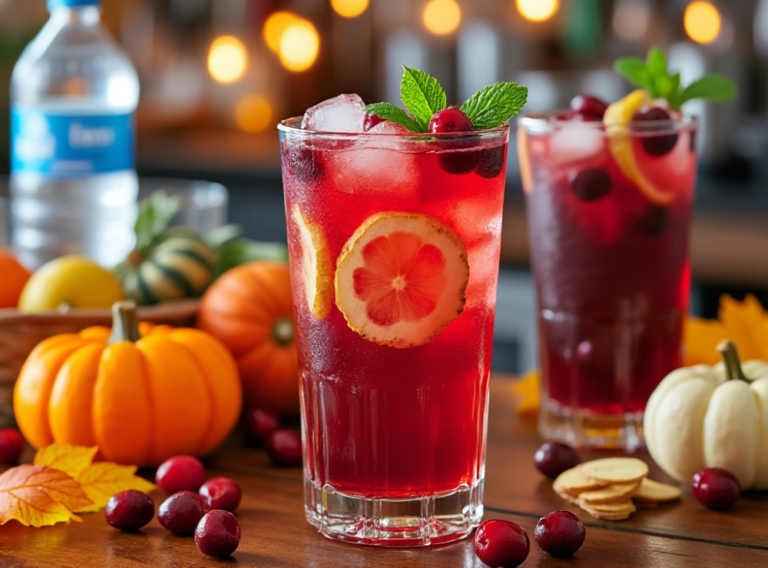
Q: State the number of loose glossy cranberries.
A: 12